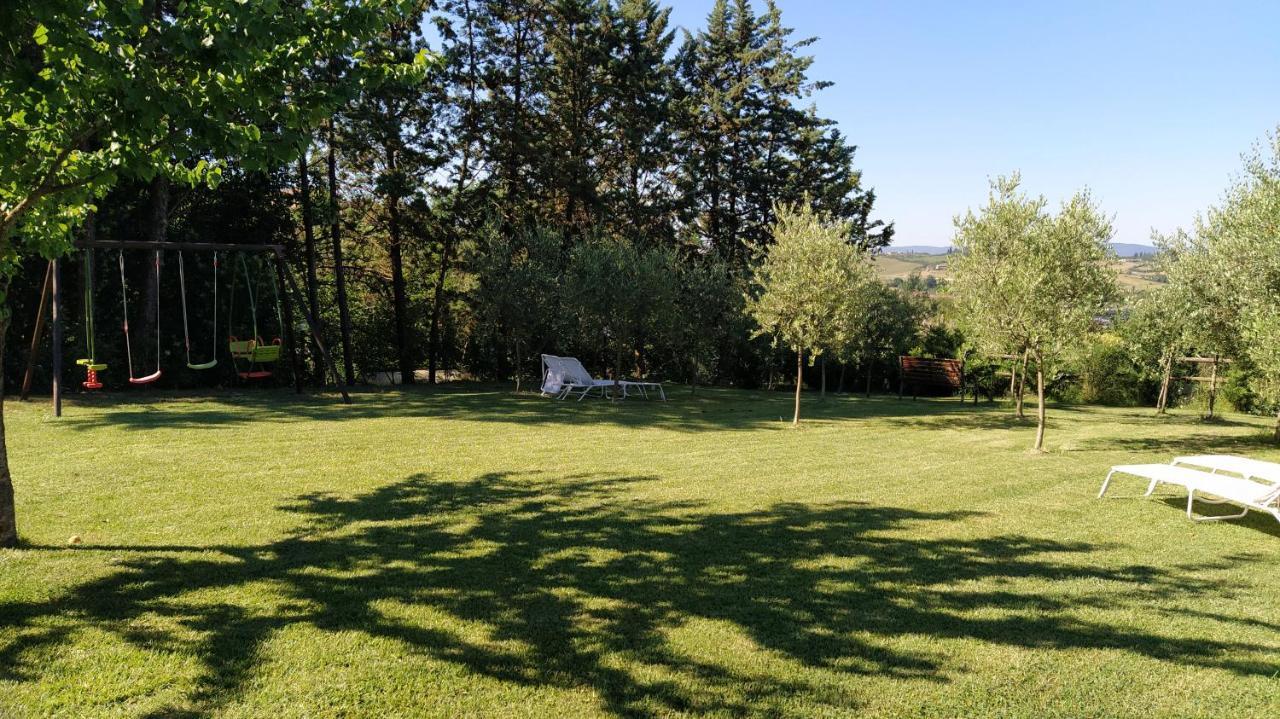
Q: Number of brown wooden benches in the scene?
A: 1